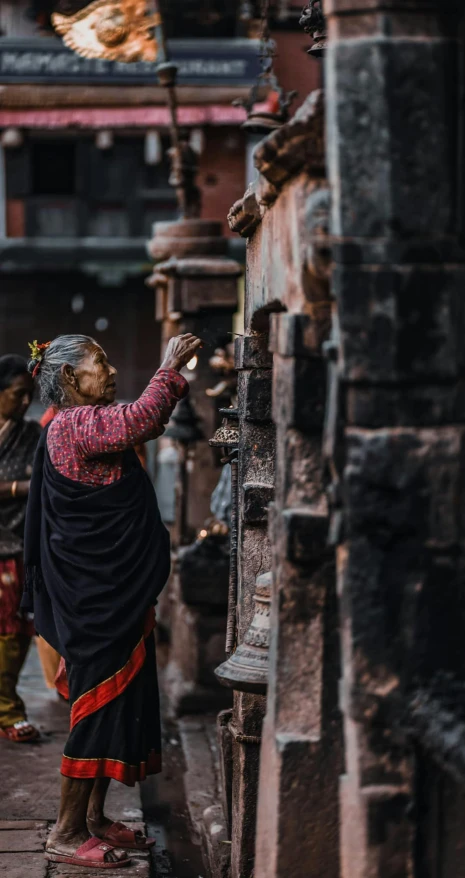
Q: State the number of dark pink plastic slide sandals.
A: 2